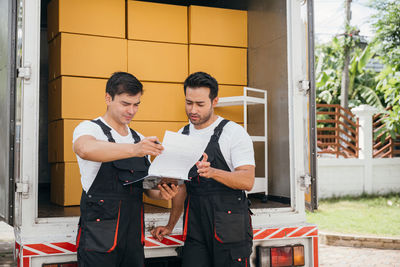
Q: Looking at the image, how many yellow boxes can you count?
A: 14